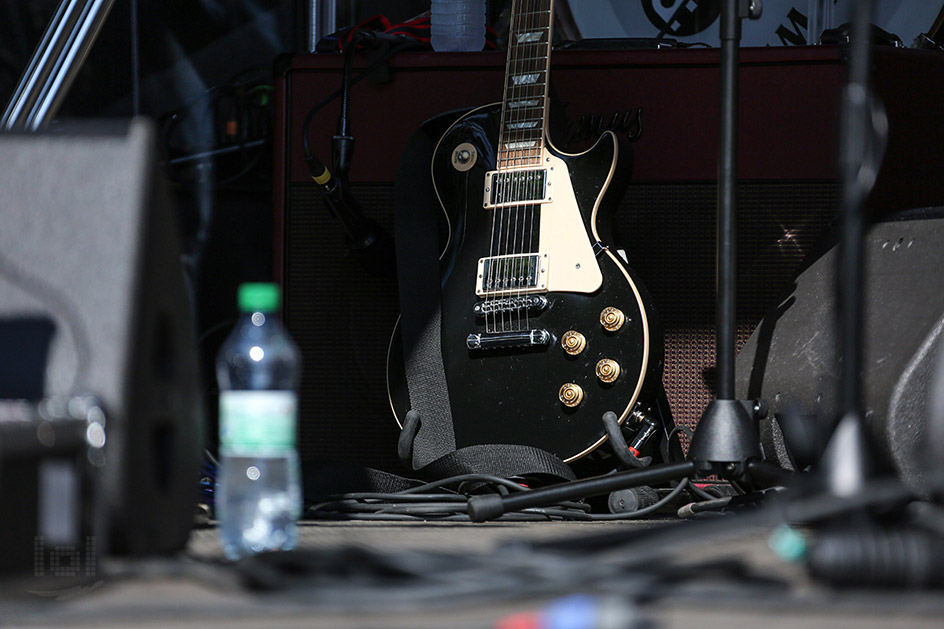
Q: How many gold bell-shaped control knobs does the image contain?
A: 4